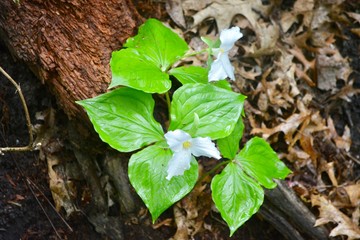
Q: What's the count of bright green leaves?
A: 9